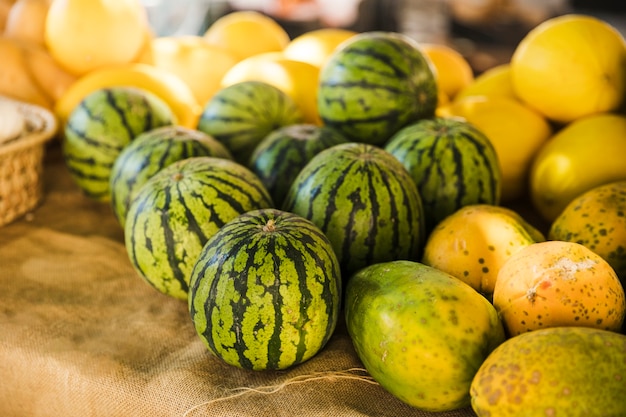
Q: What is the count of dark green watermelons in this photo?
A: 9